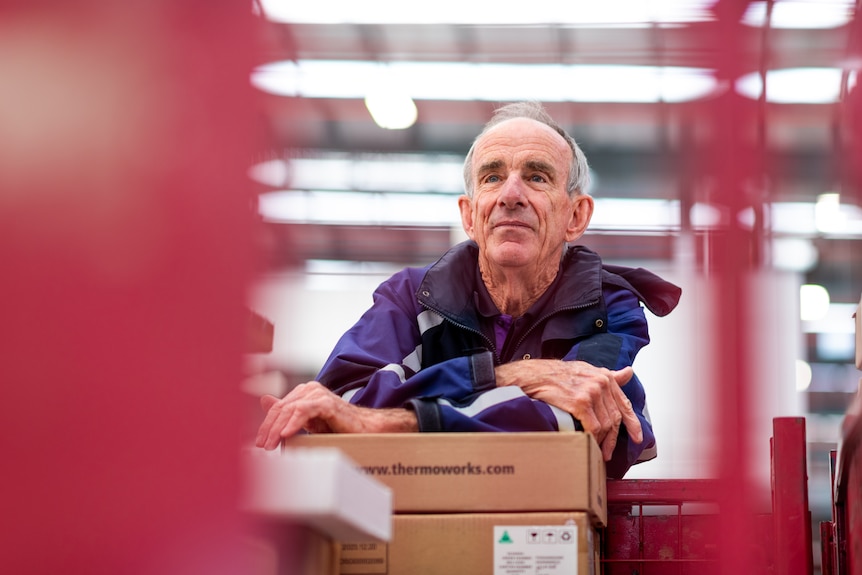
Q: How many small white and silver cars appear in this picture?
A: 0